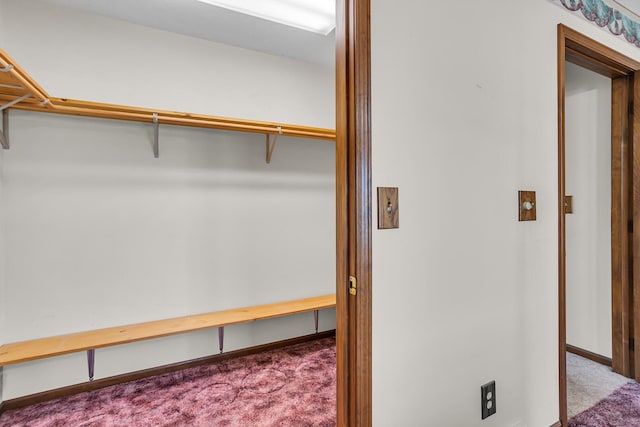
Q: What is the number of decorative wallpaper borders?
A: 1